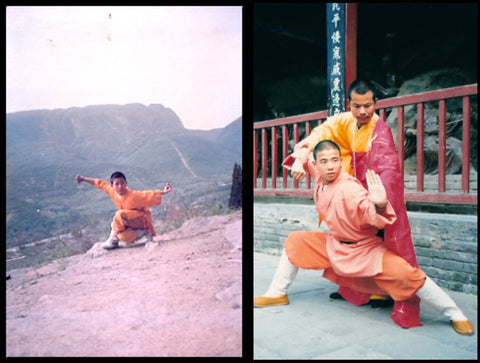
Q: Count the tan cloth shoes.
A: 2